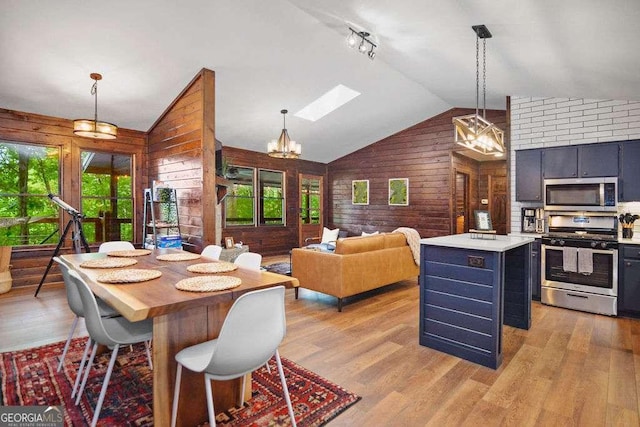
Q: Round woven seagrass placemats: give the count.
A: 6